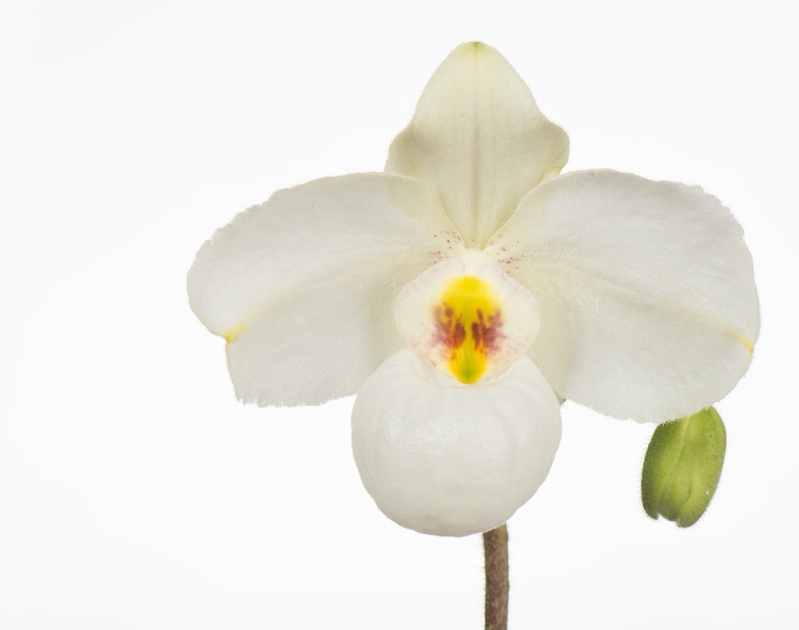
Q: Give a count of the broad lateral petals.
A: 2